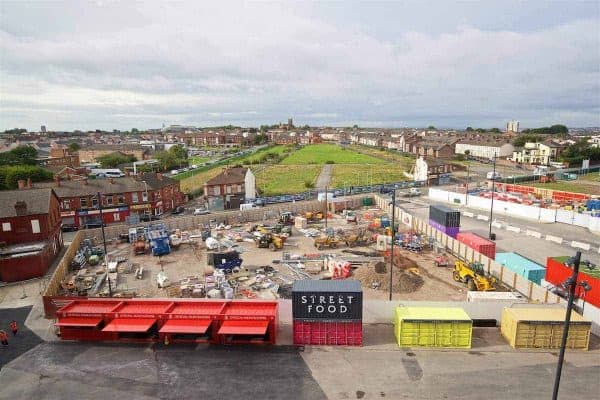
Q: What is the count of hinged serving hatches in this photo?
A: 4